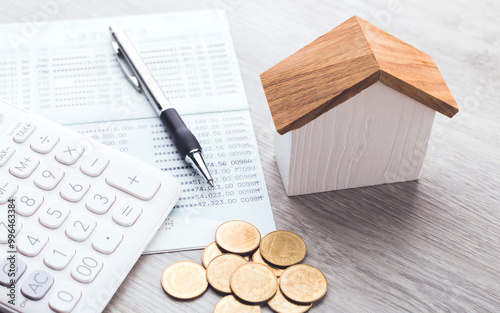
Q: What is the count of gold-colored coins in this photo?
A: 10